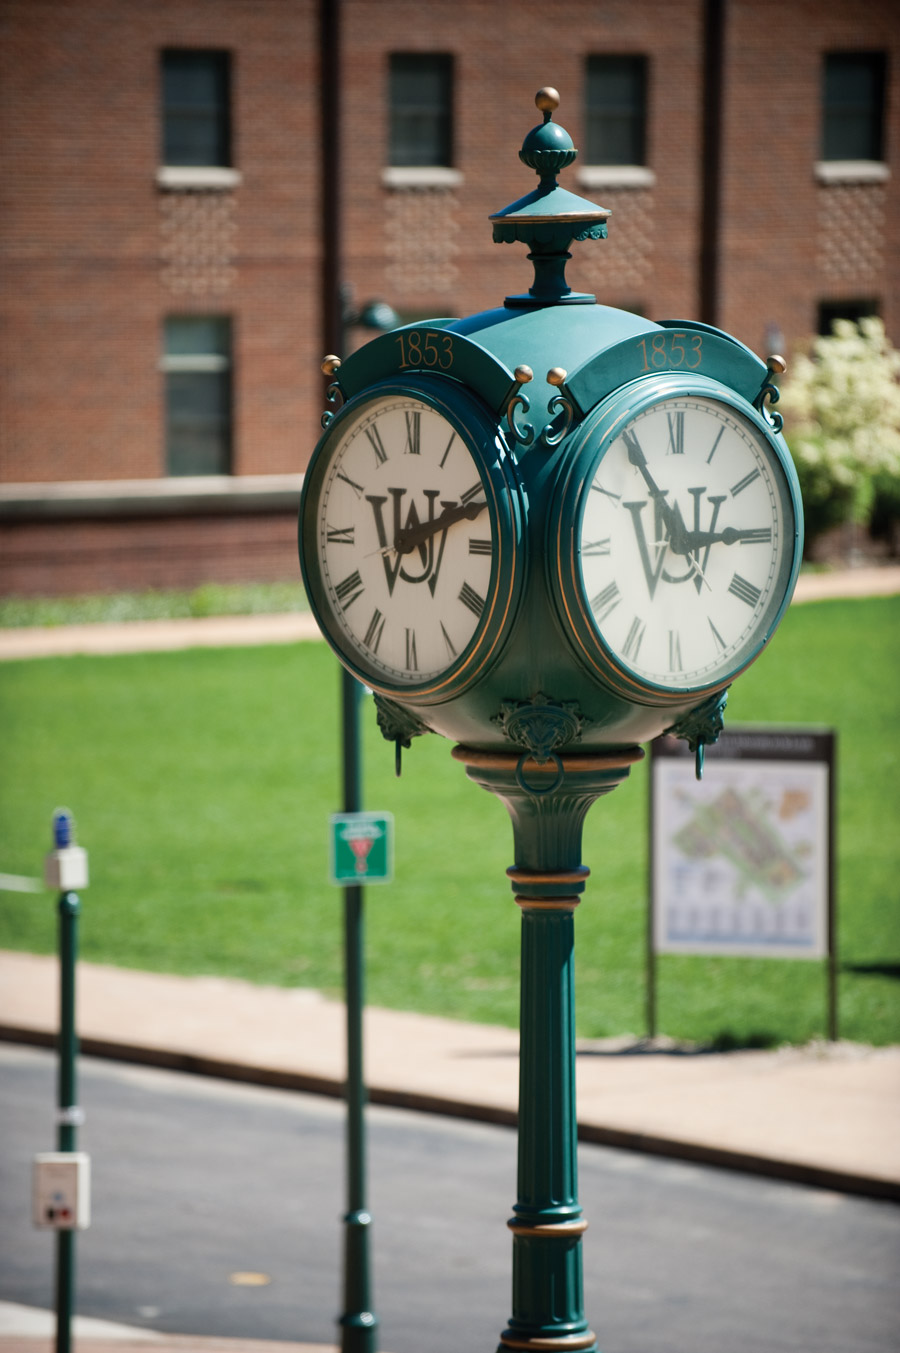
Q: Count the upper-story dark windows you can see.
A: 4